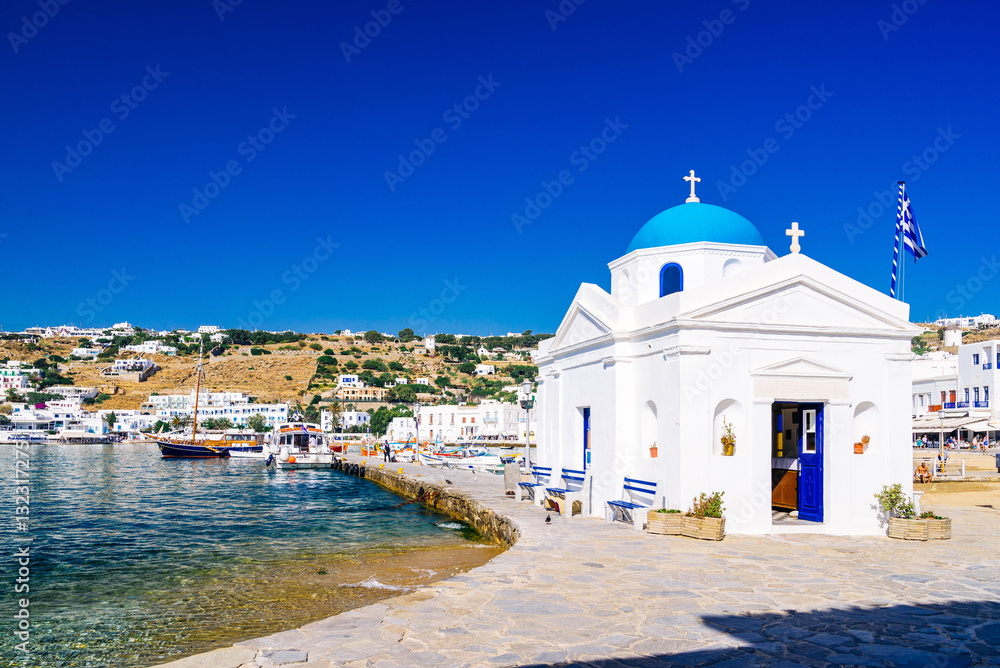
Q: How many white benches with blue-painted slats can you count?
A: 3